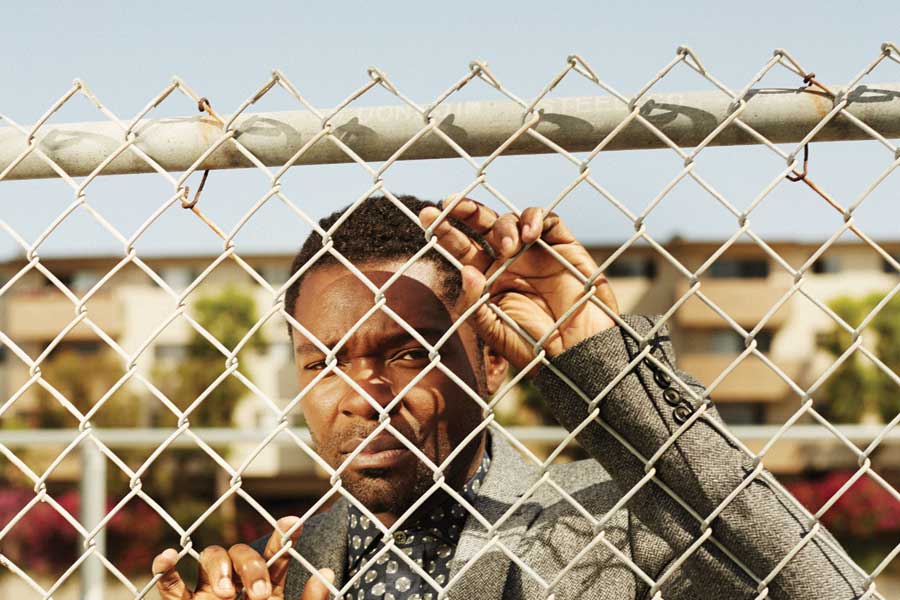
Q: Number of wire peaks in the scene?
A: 9